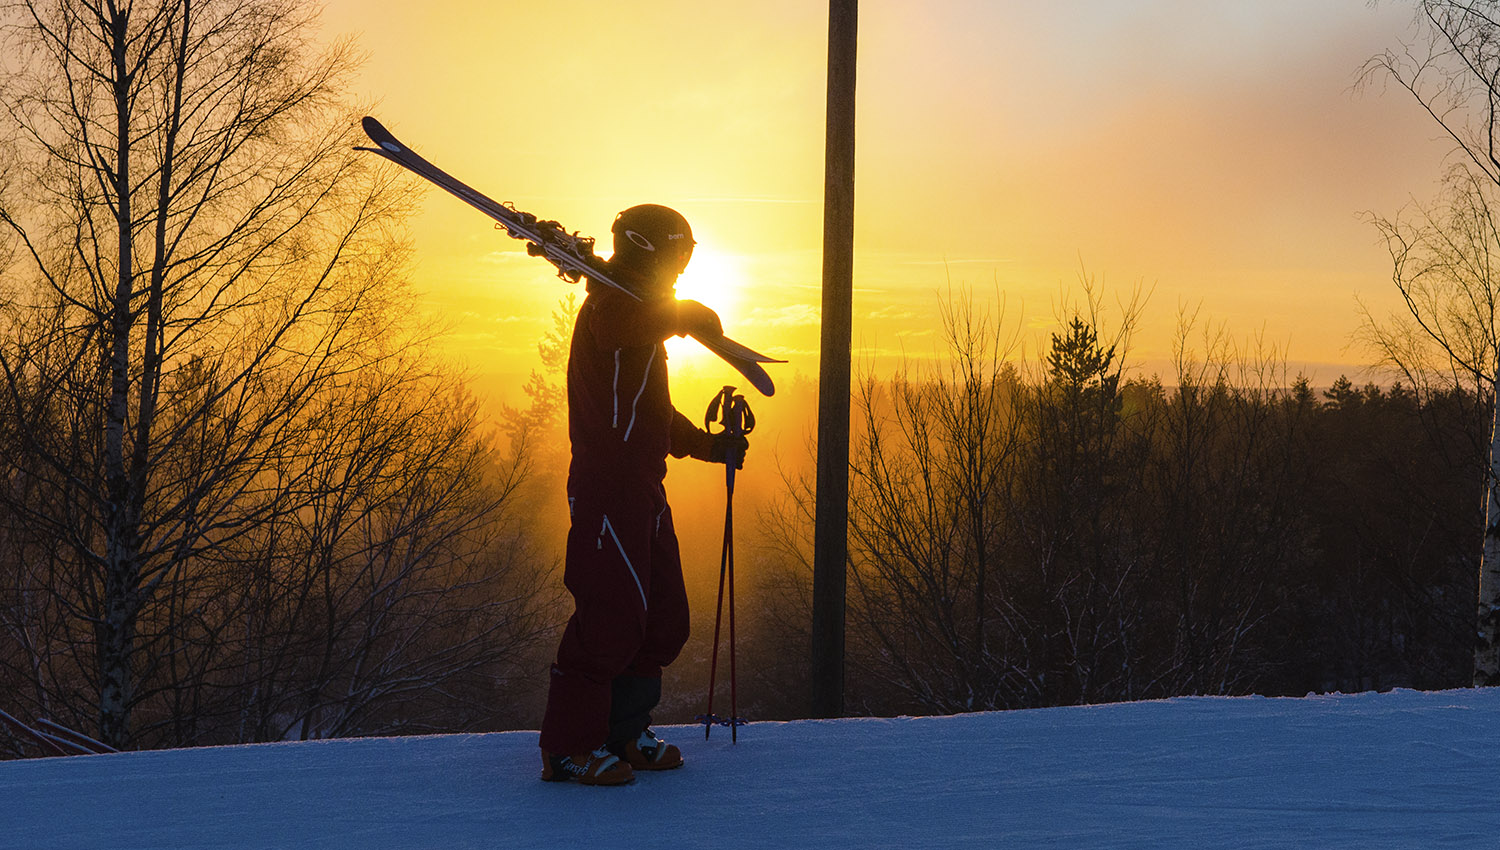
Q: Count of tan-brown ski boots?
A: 2